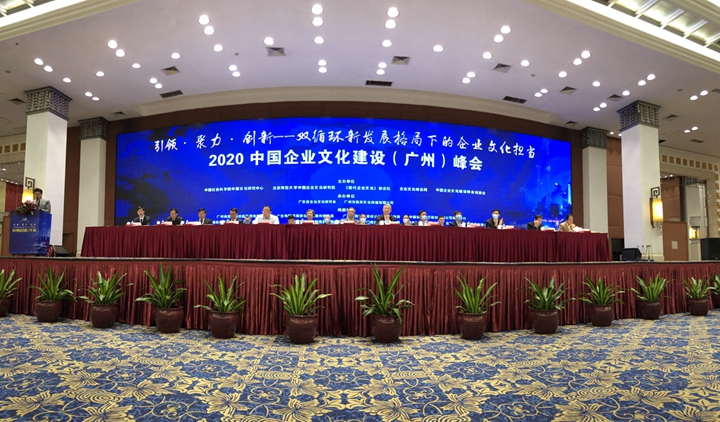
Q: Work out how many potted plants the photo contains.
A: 13